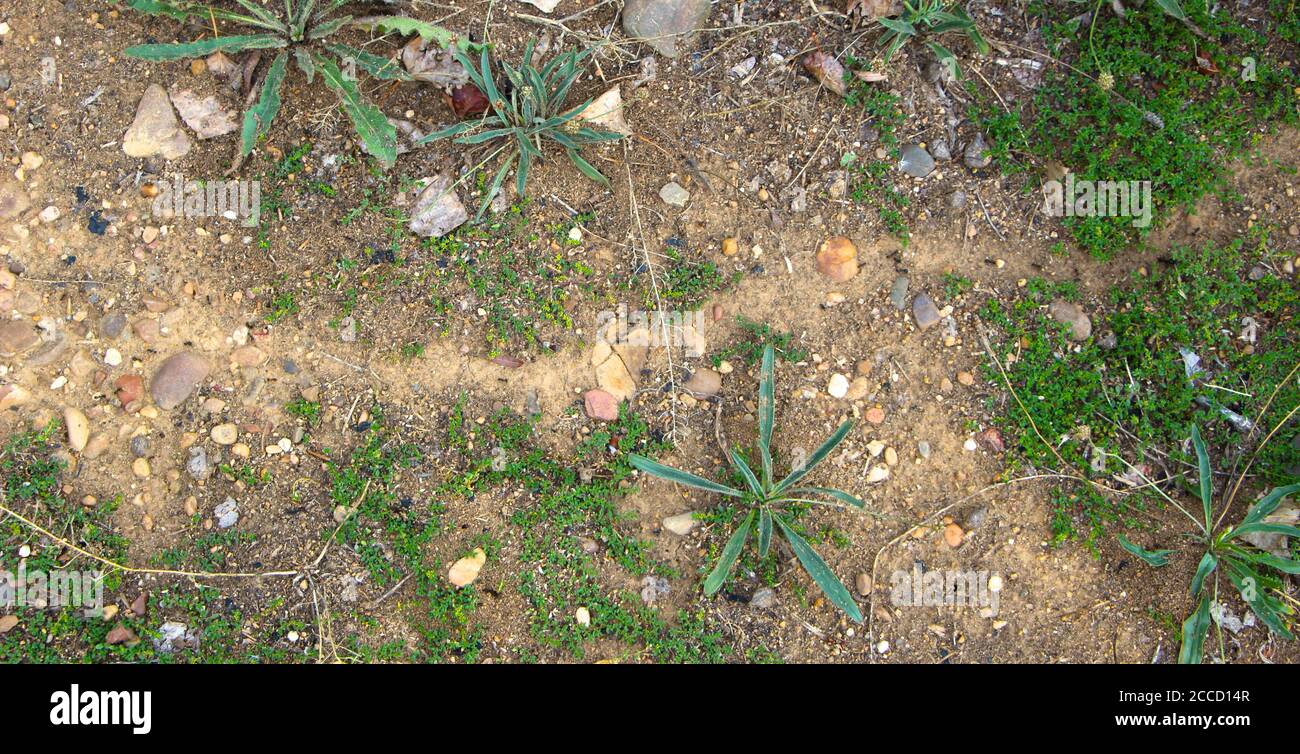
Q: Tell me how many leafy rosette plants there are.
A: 5